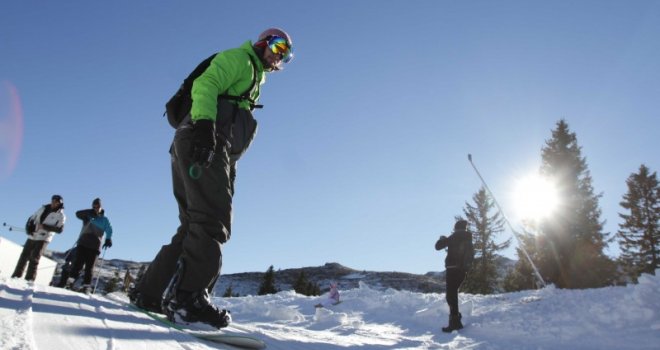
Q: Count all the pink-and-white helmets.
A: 1